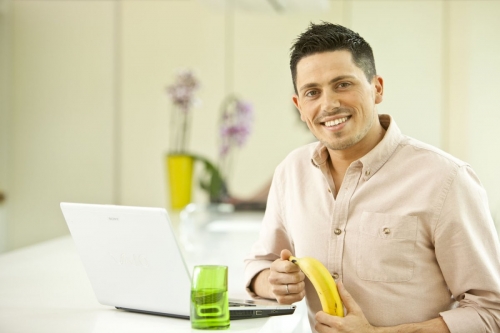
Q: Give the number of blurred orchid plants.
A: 2